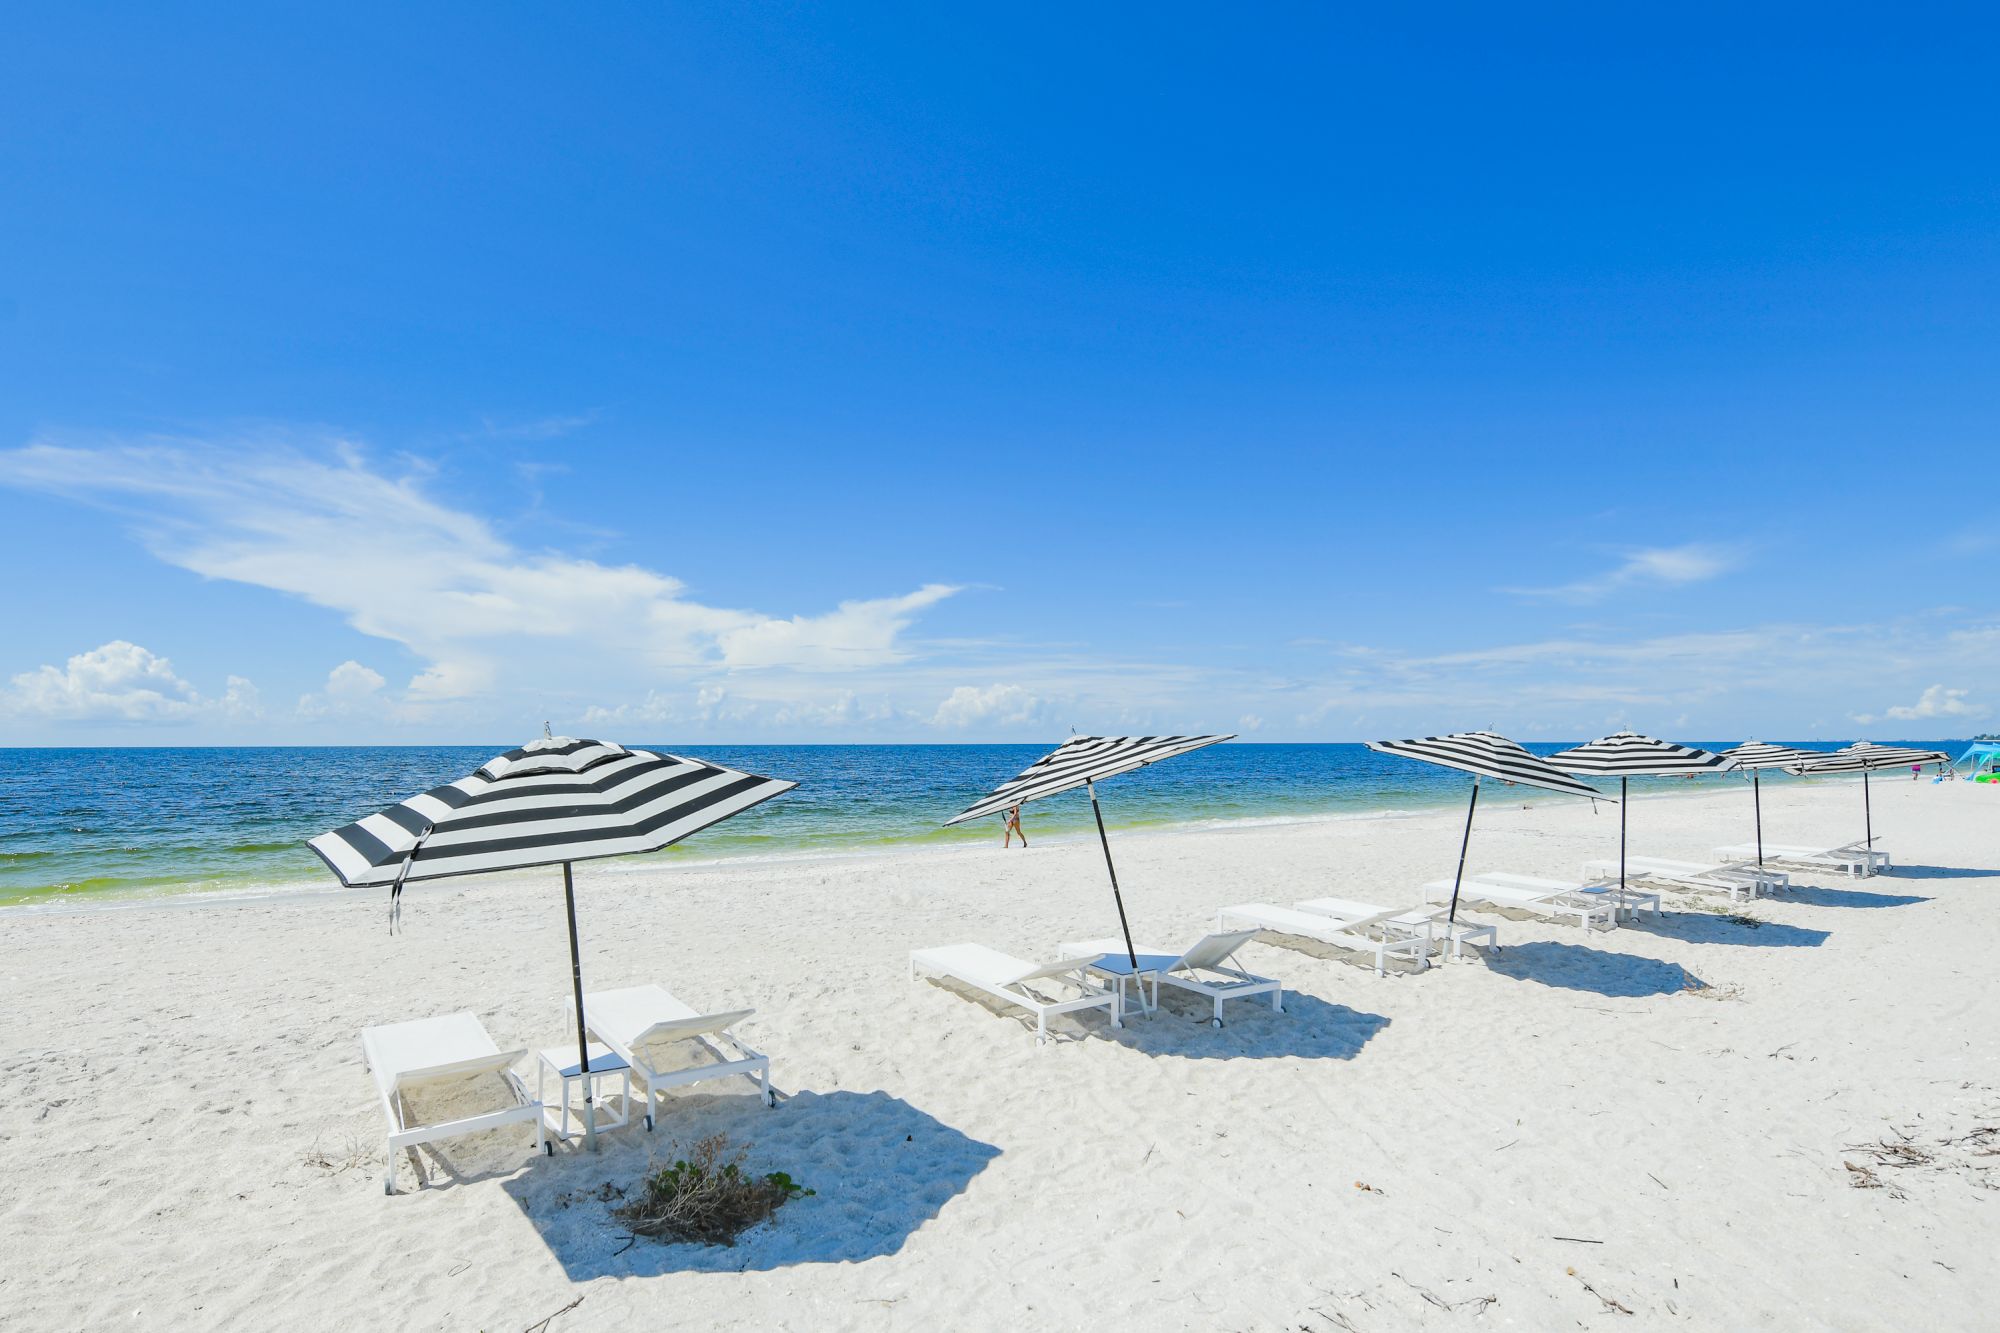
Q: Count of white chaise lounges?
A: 12